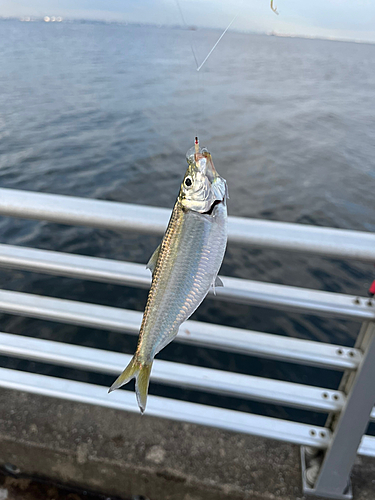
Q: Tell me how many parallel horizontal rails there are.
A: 5